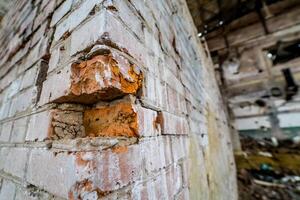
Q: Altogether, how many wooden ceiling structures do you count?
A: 1